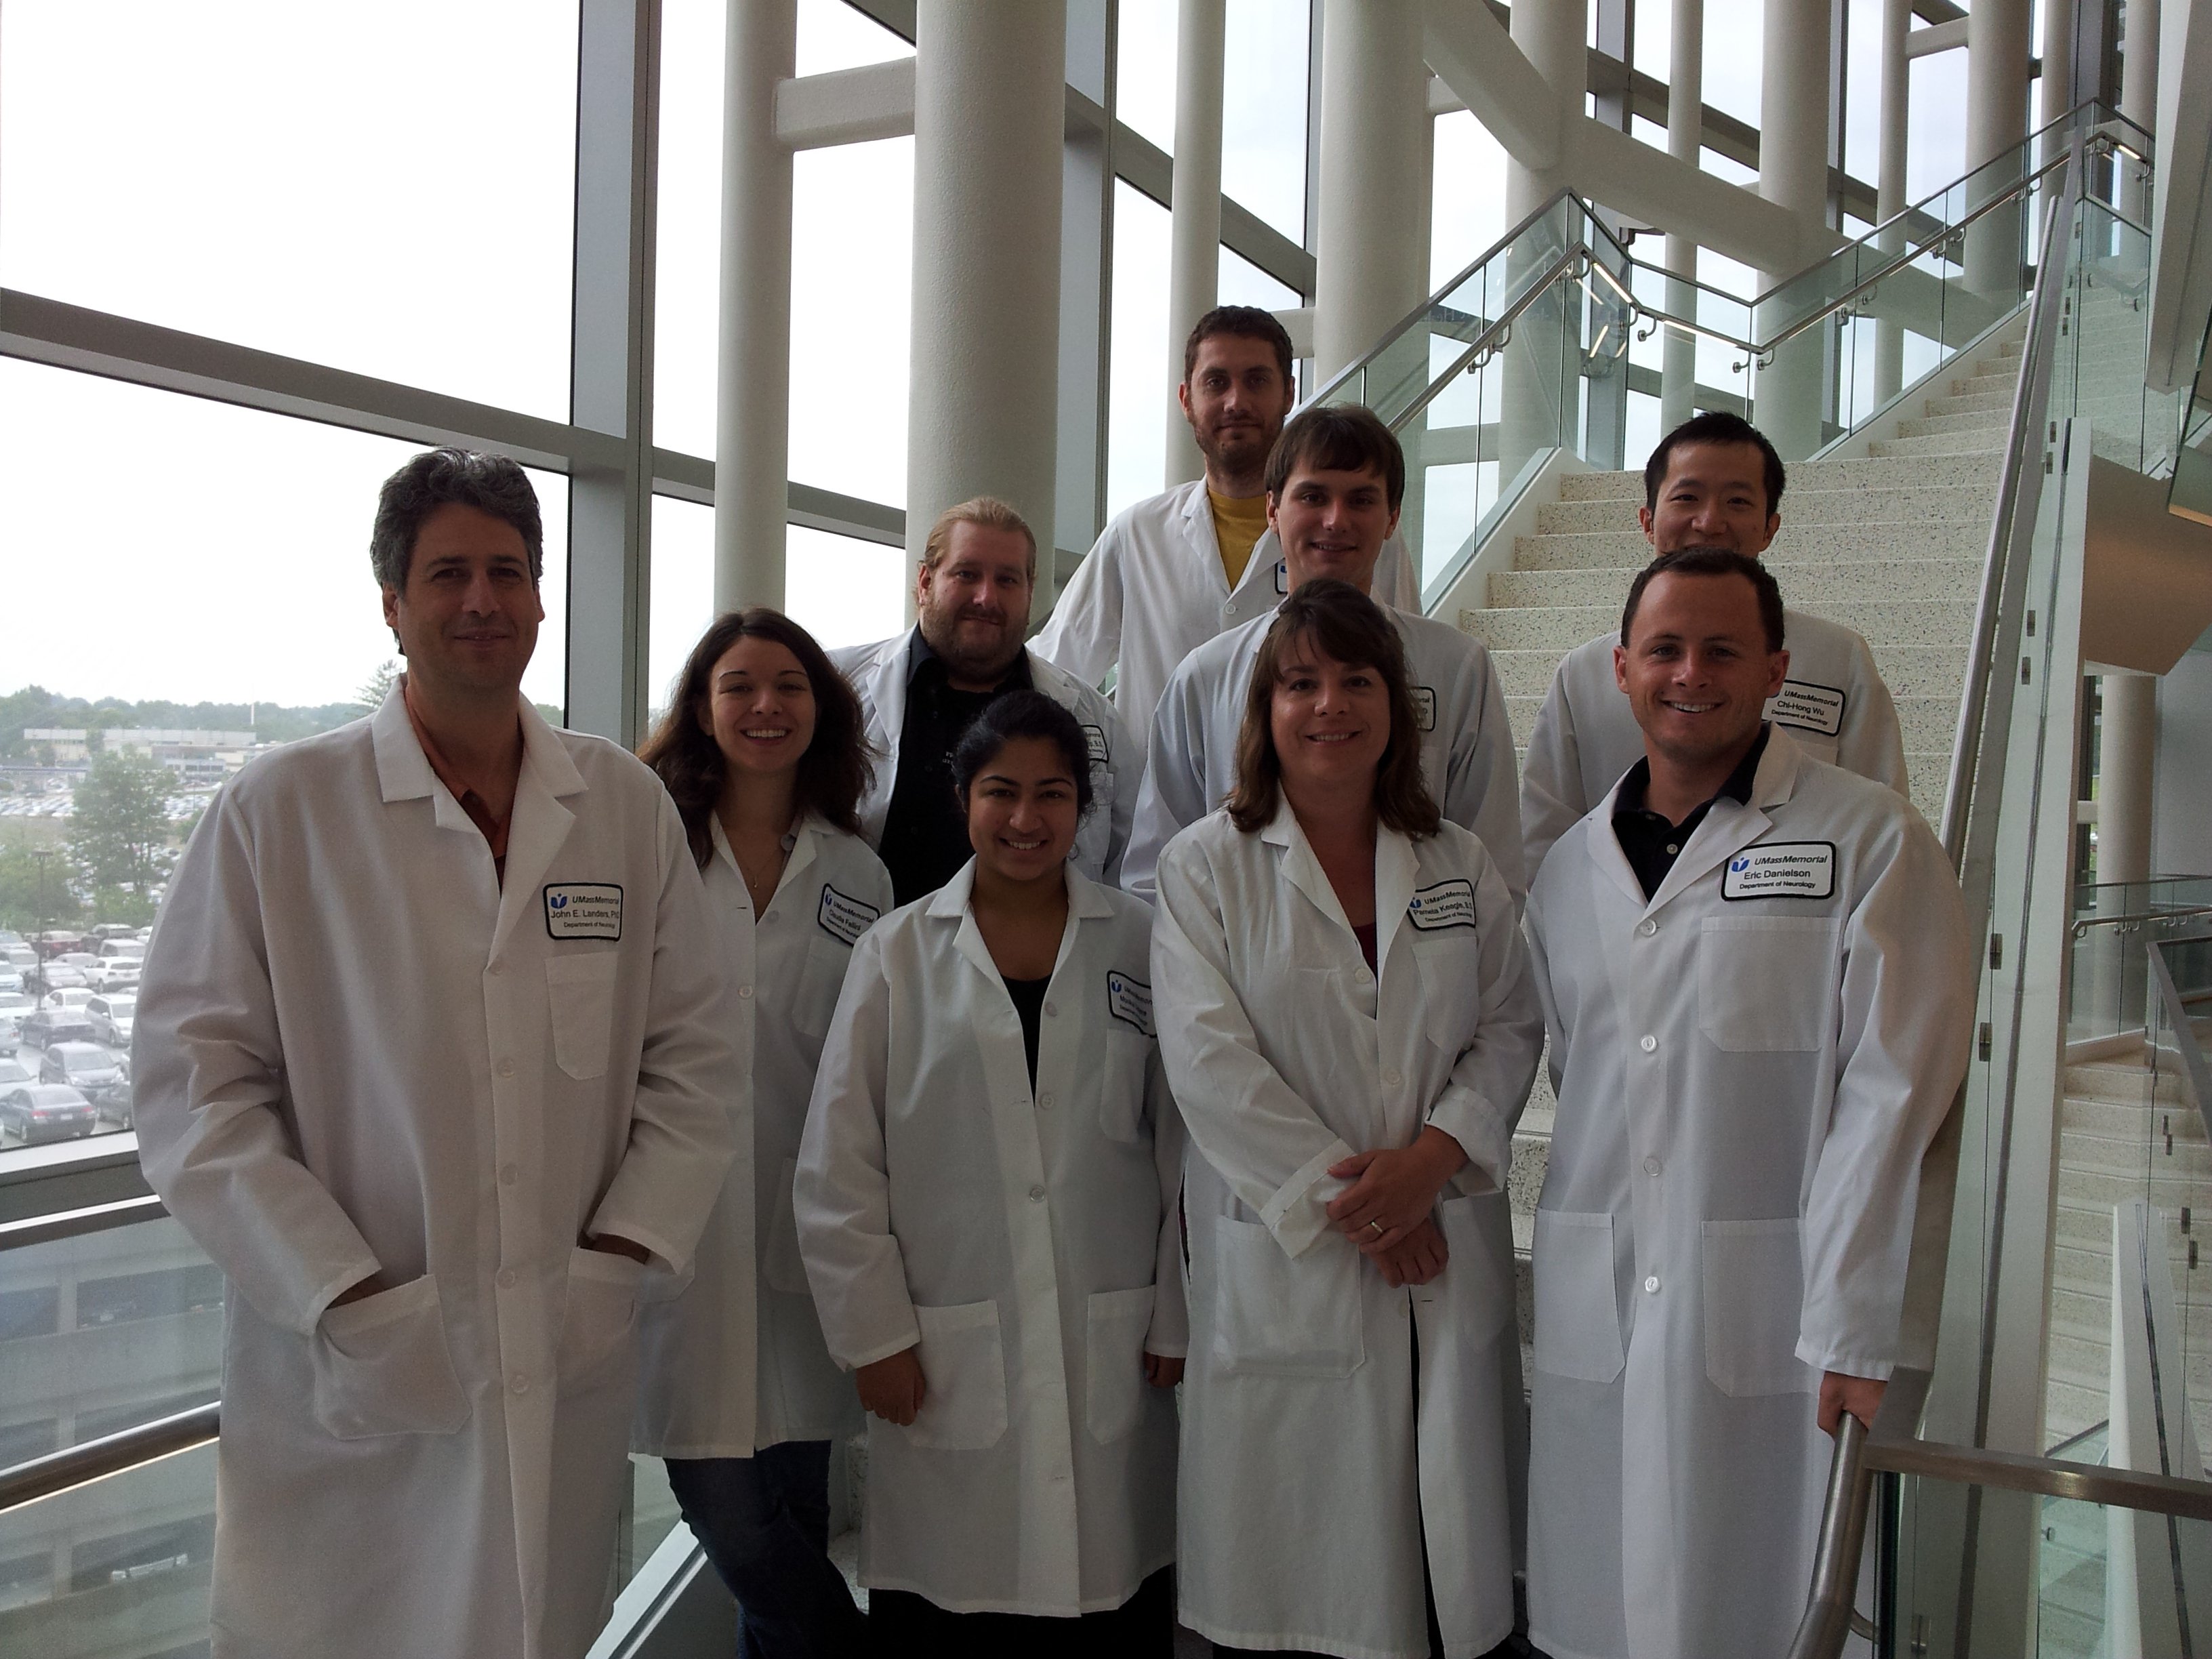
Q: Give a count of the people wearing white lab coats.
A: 9